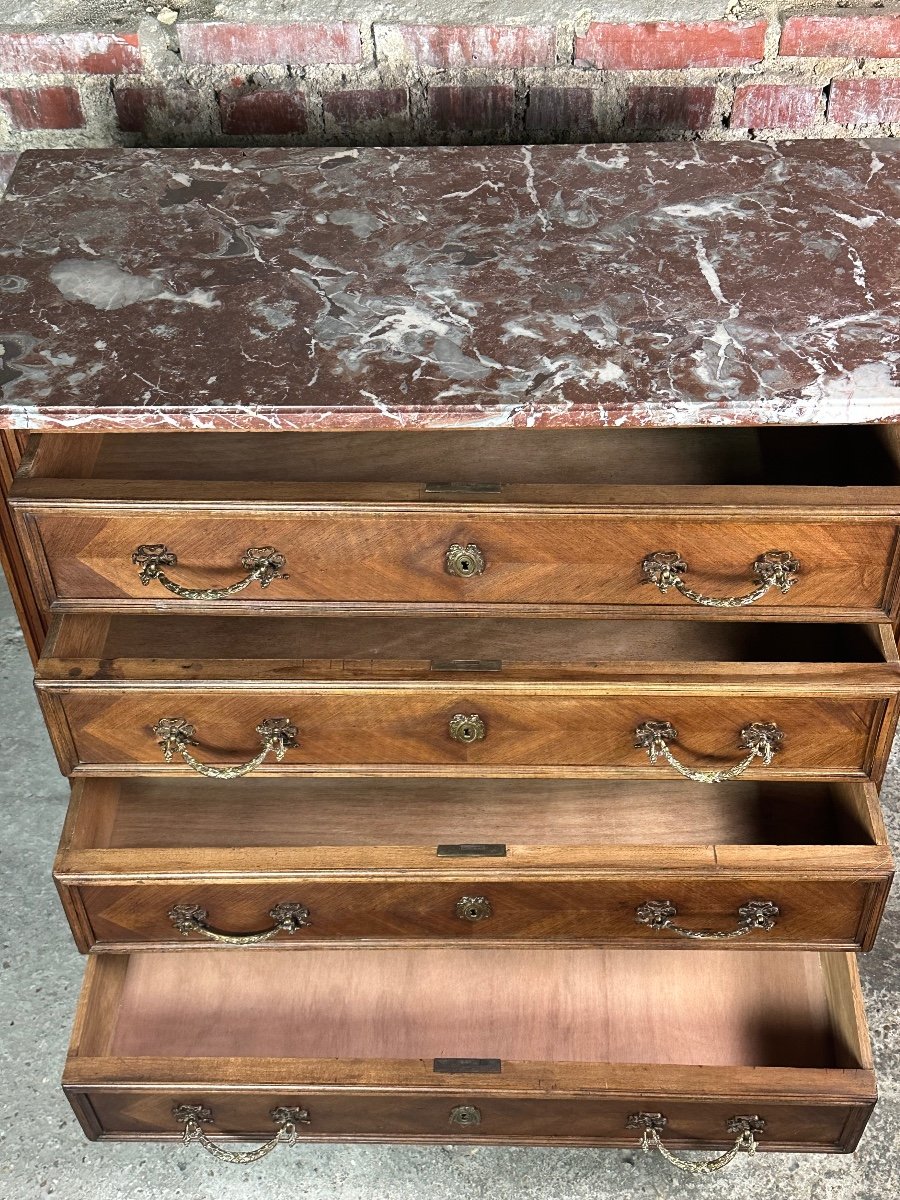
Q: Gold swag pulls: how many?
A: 8